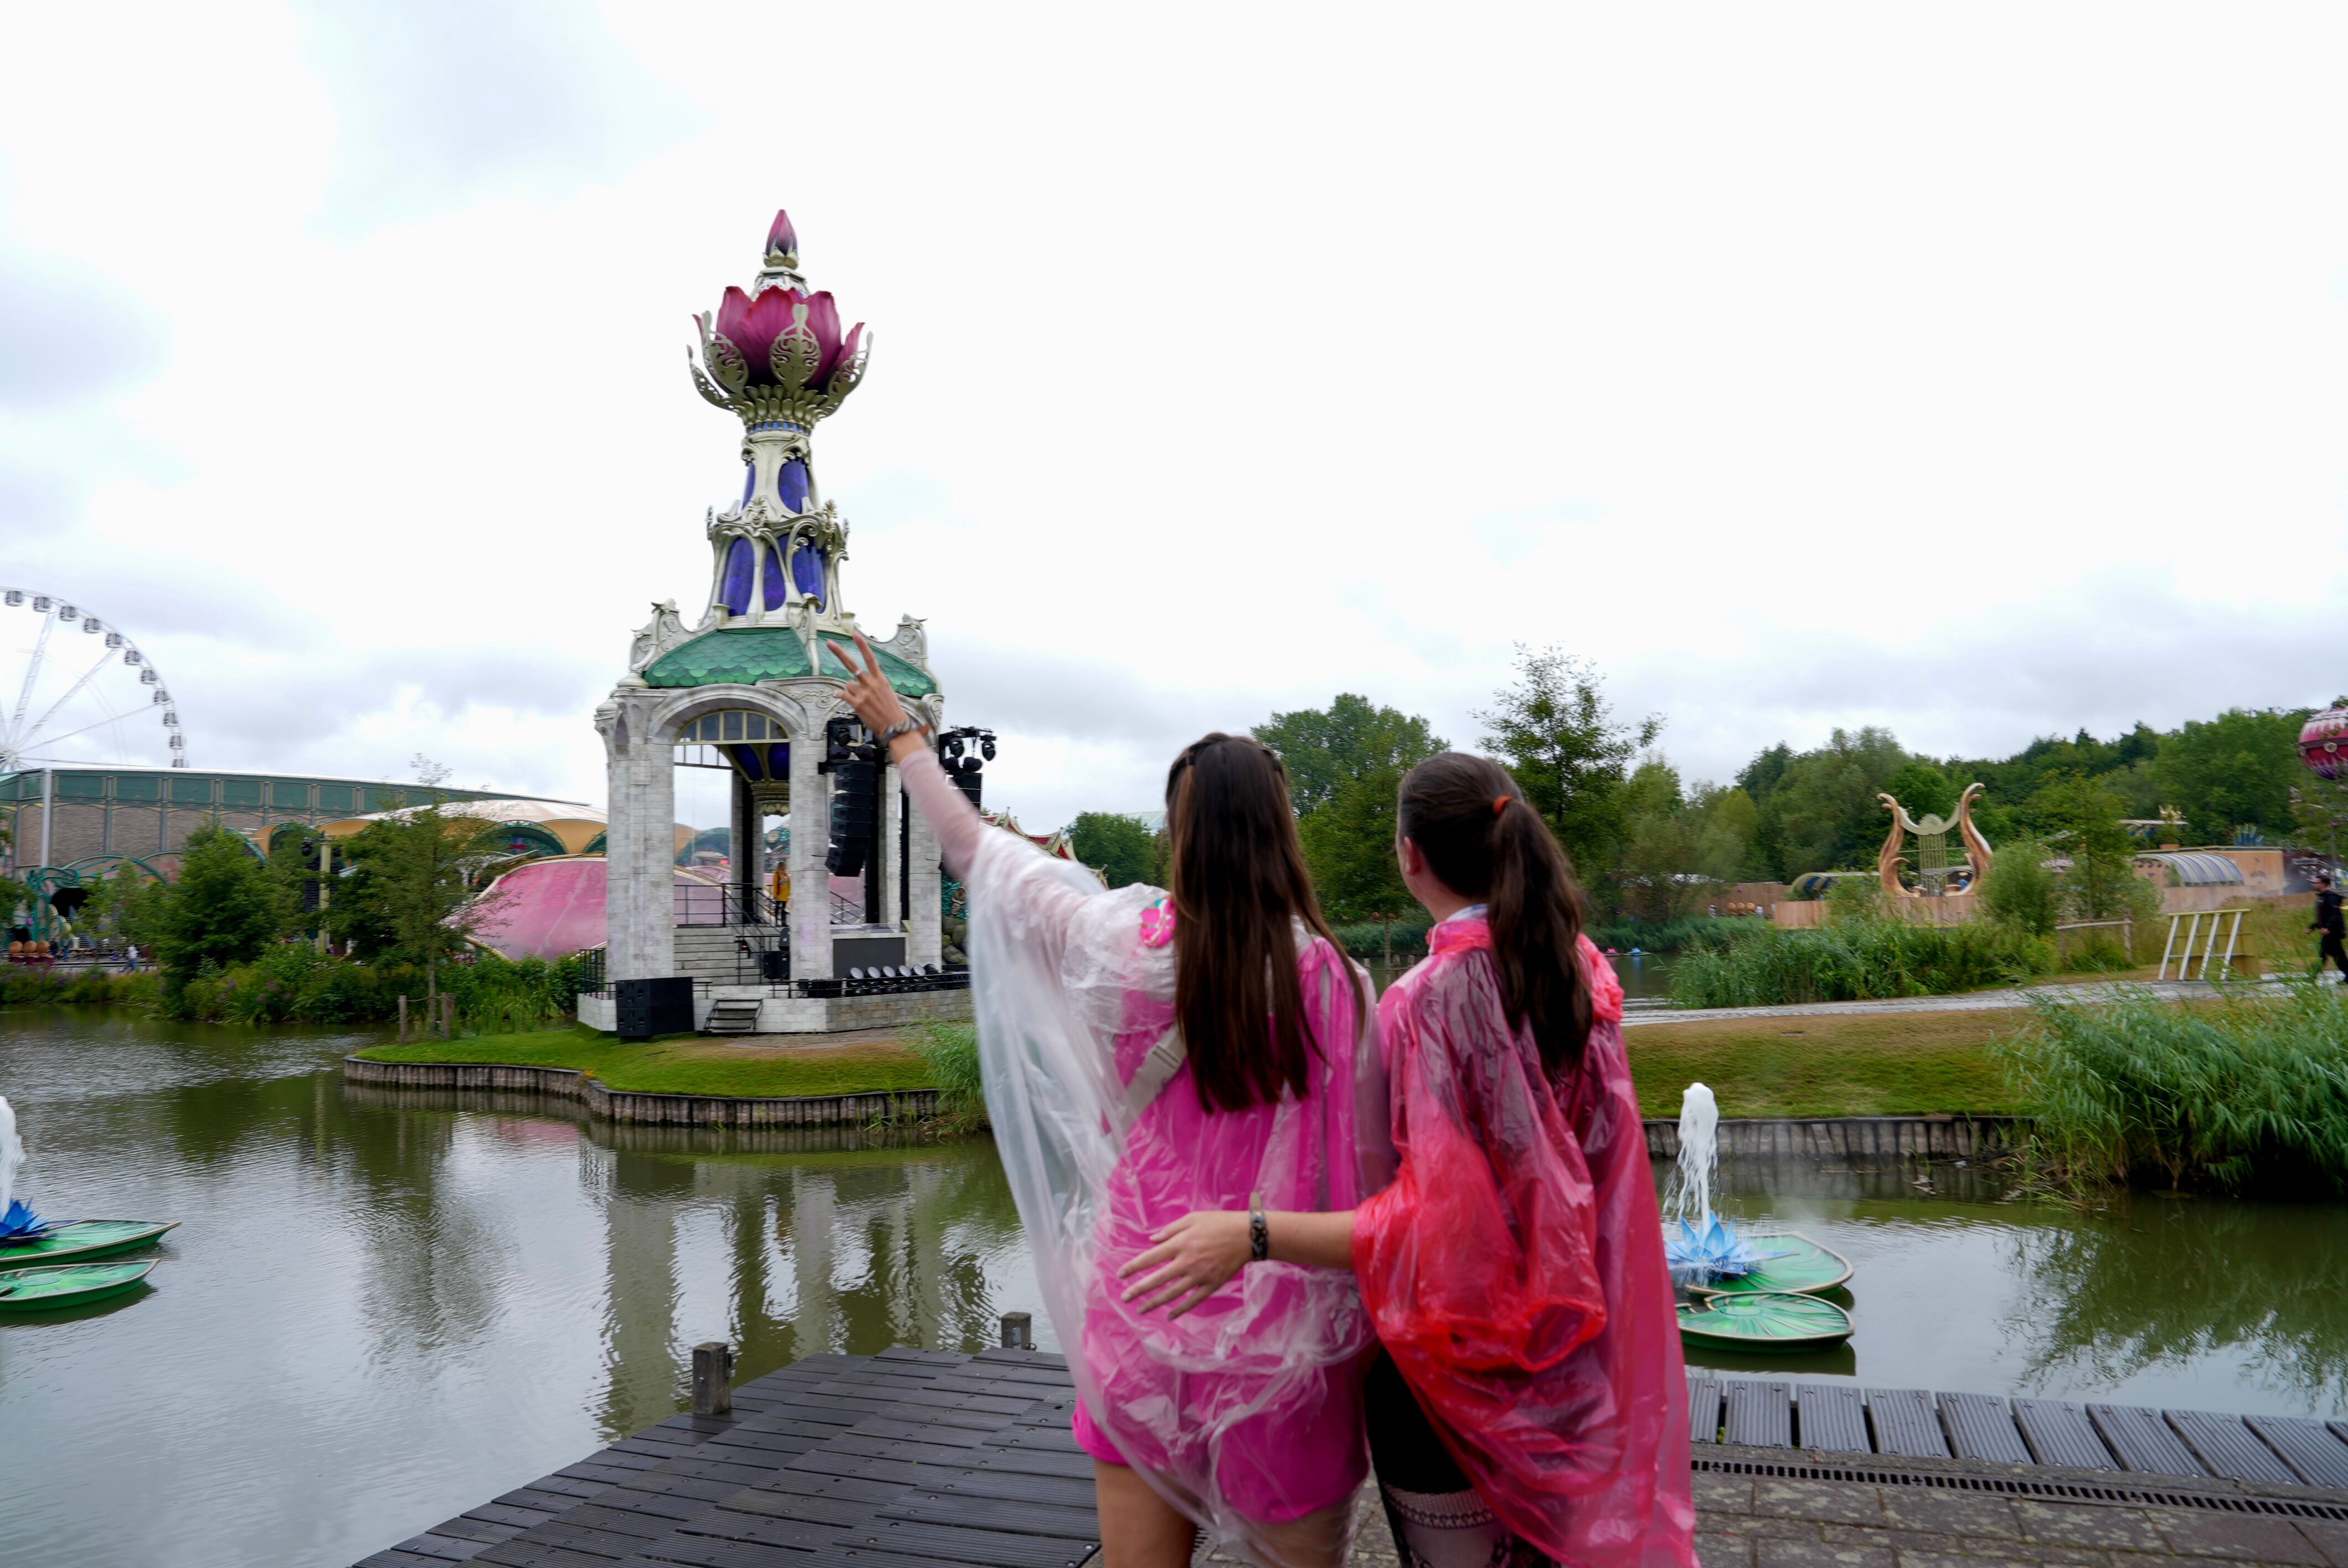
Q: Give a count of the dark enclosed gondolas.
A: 11